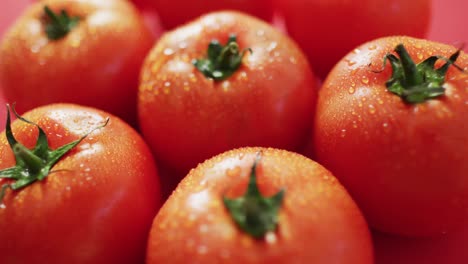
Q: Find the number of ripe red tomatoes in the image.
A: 7